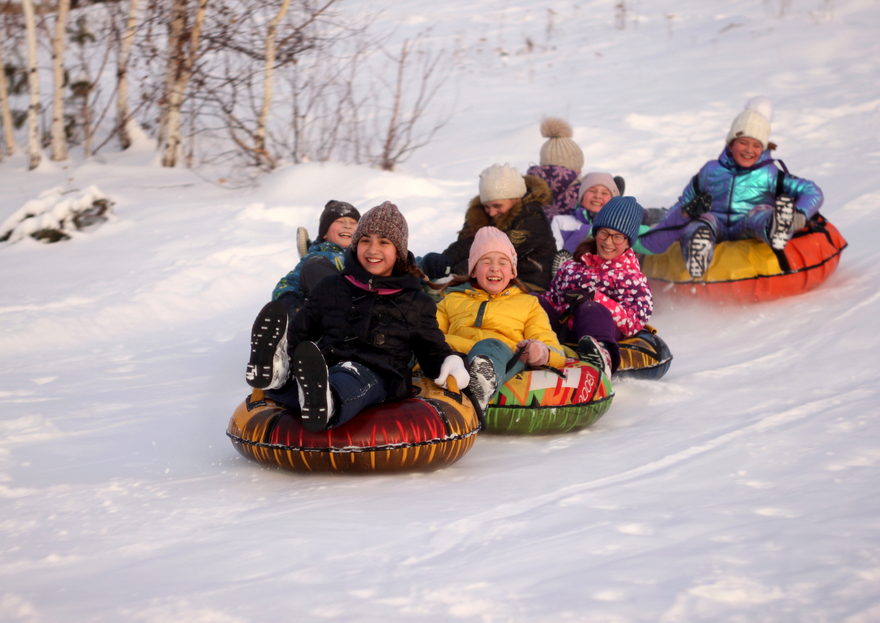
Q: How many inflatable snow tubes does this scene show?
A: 4